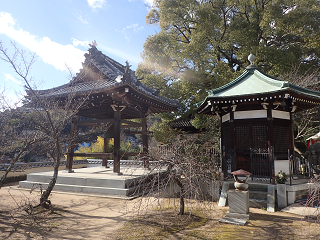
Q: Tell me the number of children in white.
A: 0